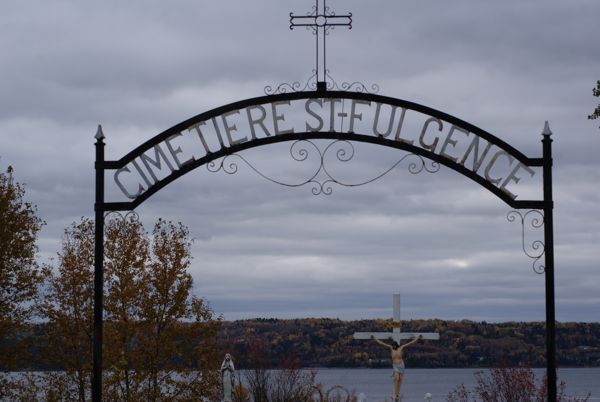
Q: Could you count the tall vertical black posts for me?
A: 2